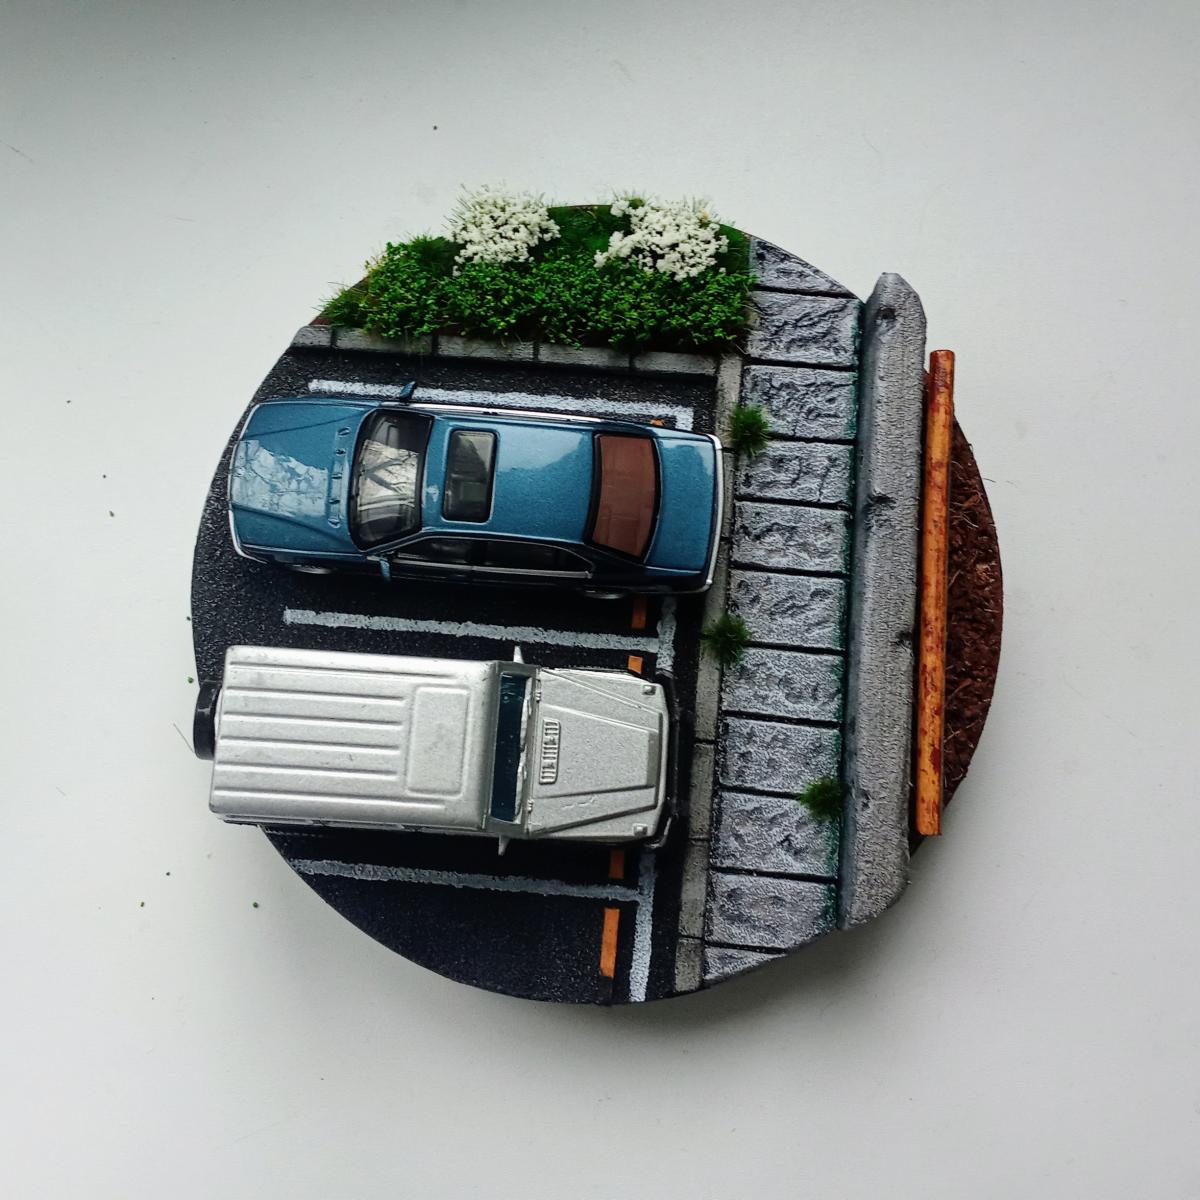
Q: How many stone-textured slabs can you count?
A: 11